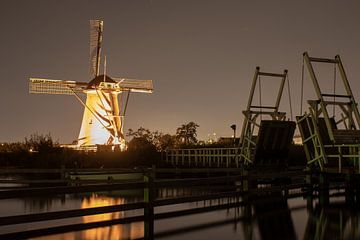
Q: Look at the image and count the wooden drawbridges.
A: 2